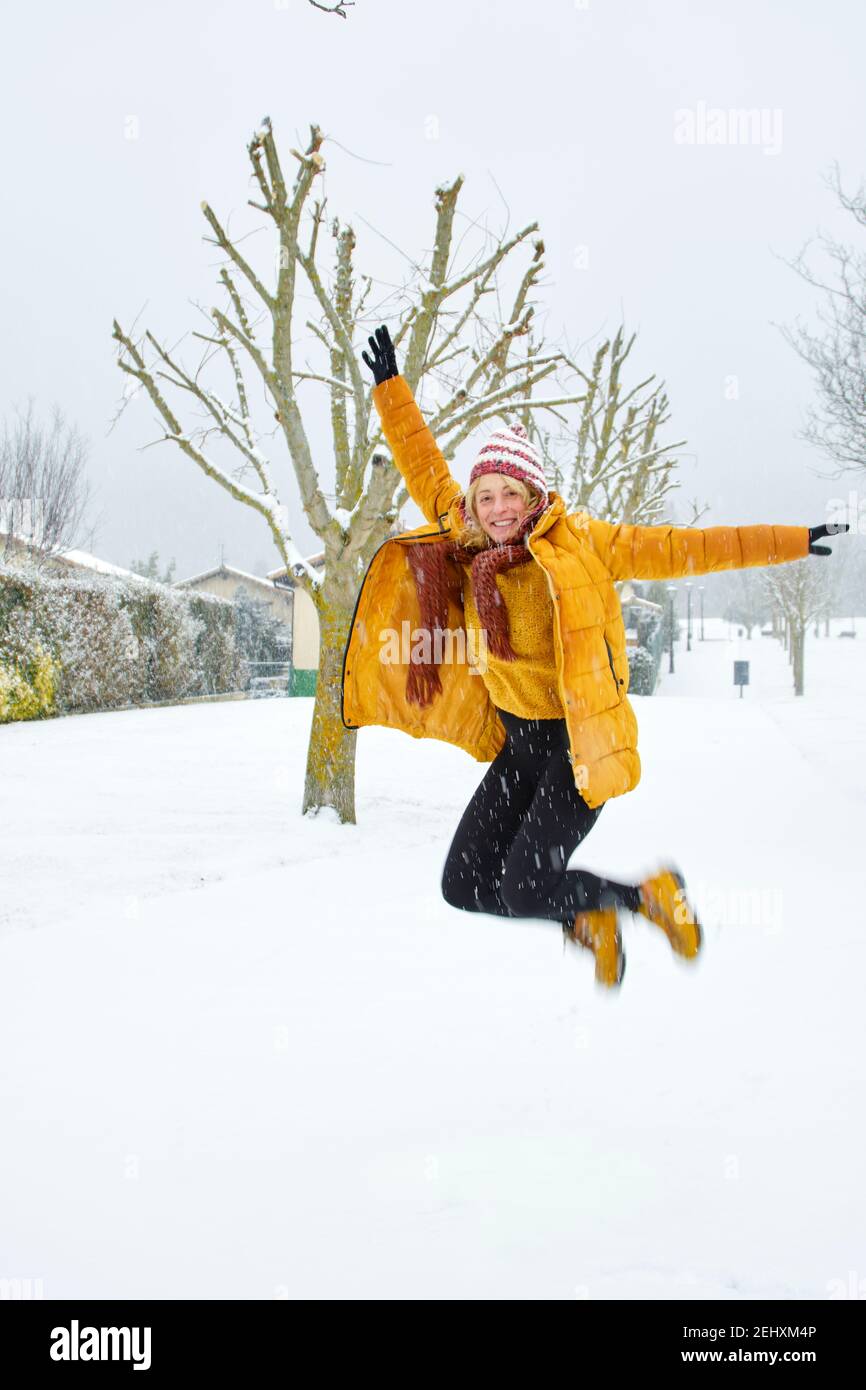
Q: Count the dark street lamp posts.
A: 3